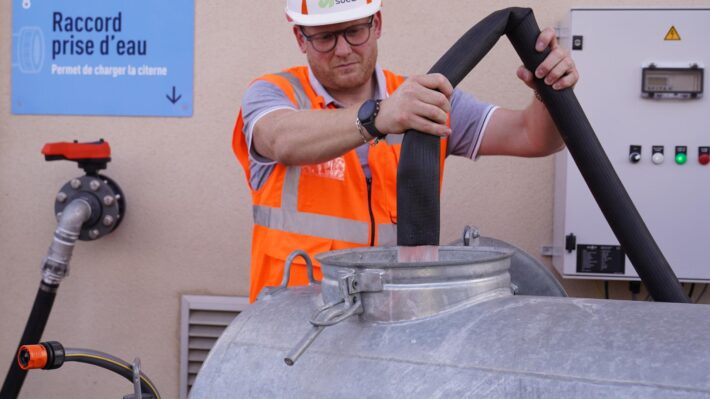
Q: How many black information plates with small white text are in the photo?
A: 1